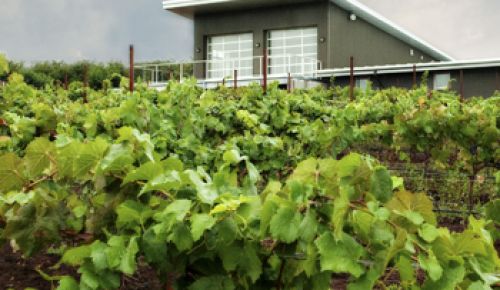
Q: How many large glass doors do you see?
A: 2